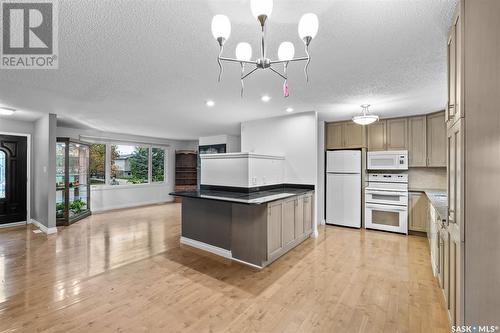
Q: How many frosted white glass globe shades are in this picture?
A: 5